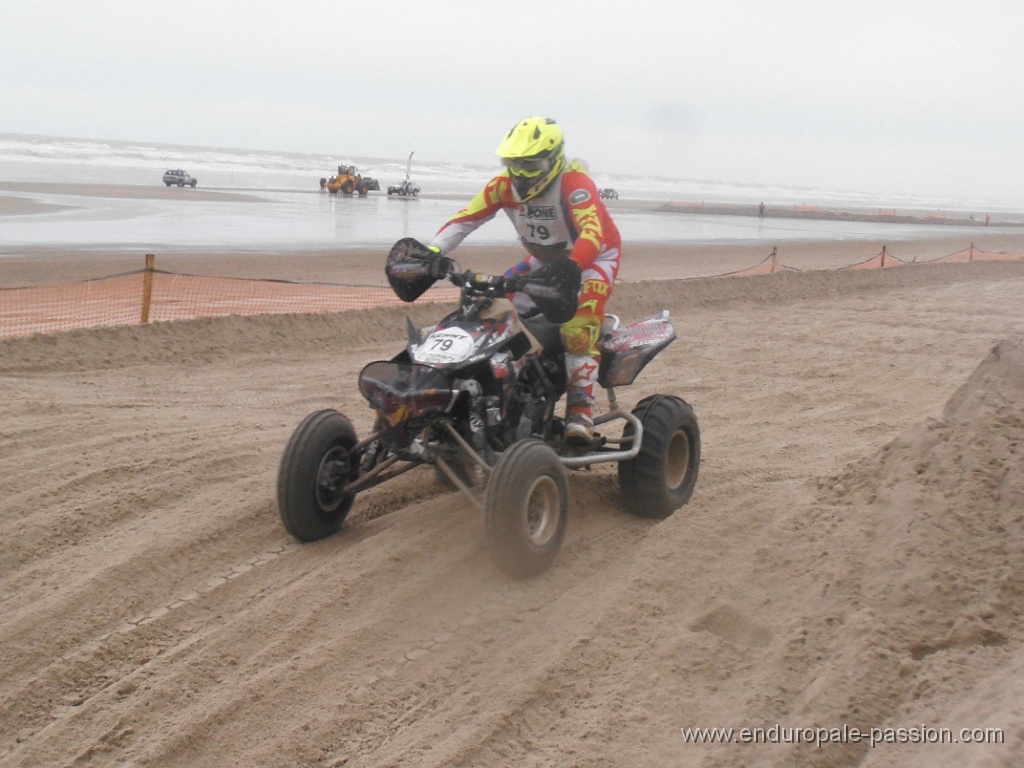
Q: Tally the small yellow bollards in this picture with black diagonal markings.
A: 0